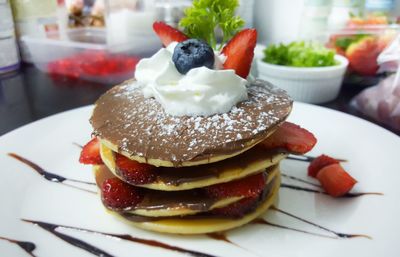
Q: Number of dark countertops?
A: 1